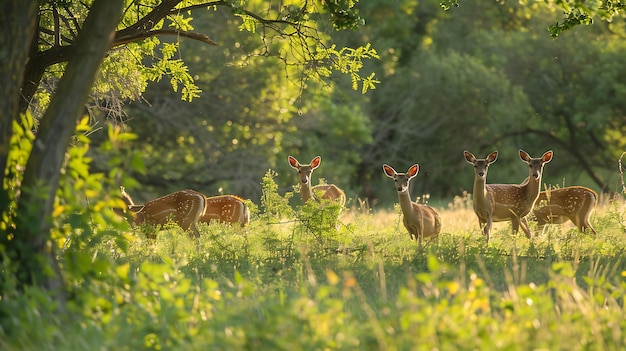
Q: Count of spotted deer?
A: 7